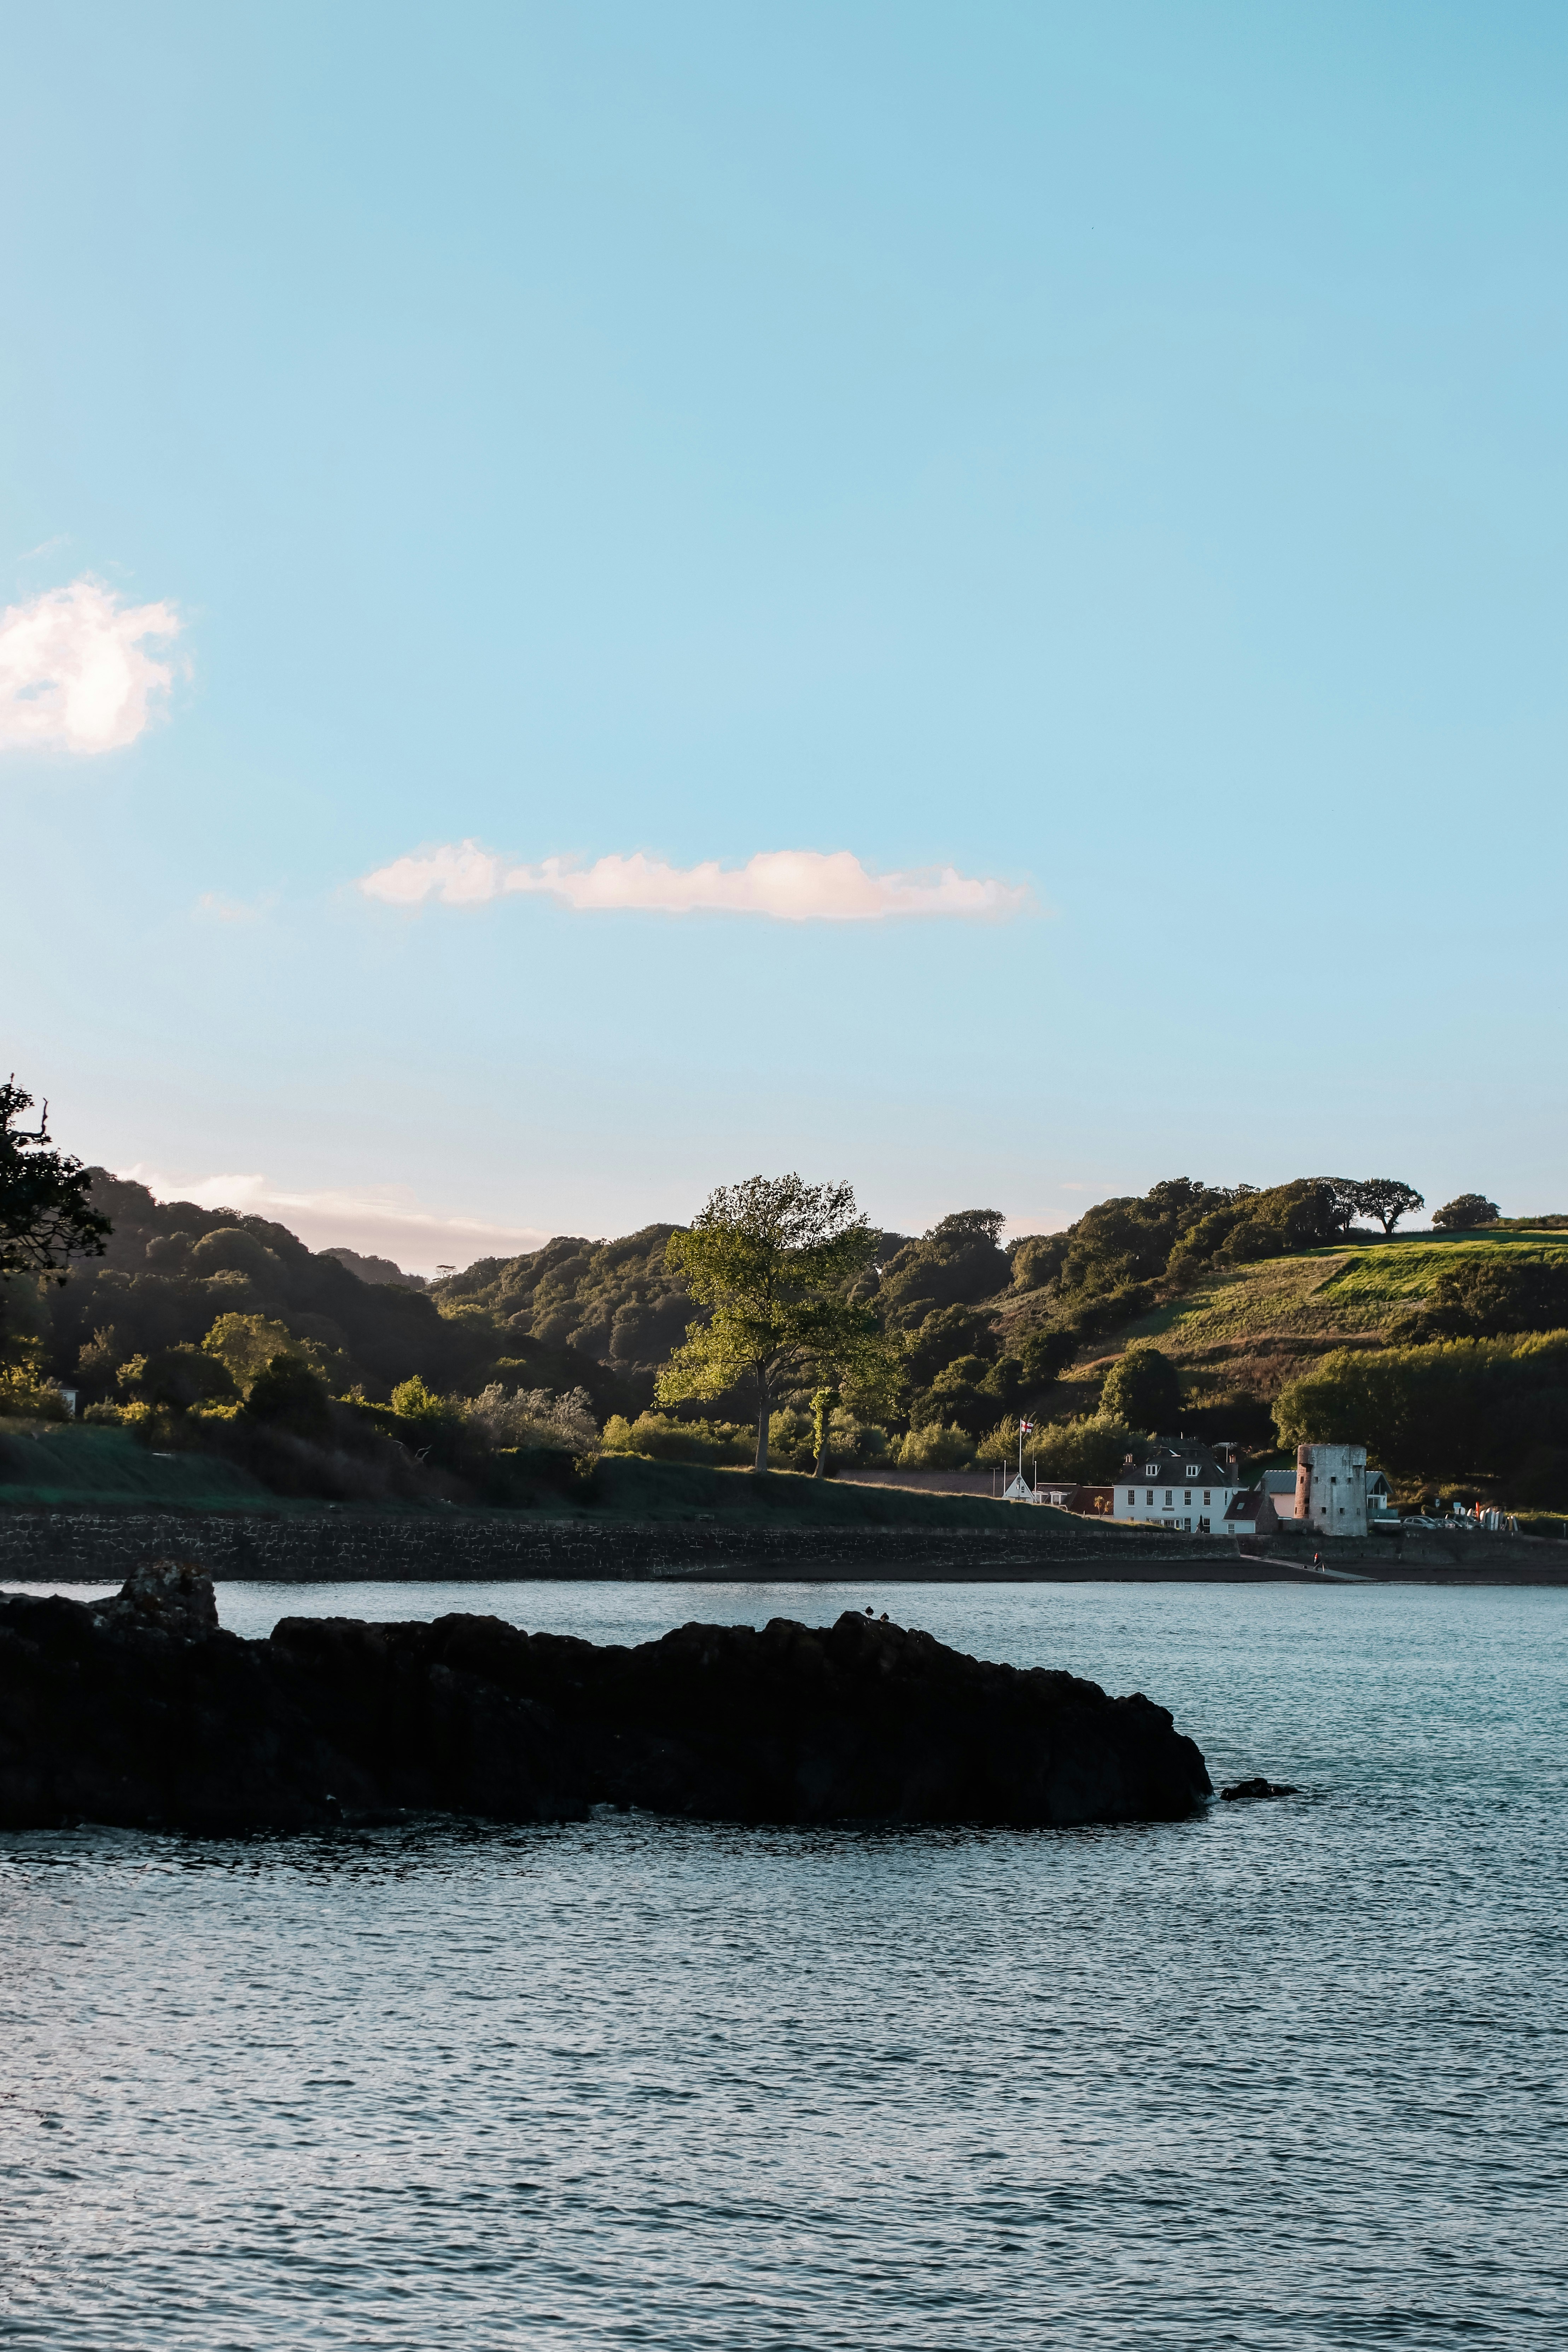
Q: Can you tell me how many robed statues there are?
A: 0